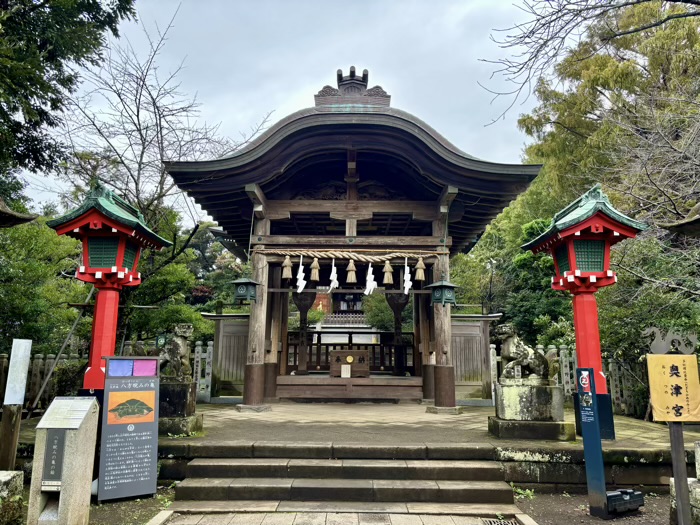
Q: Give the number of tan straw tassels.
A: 5